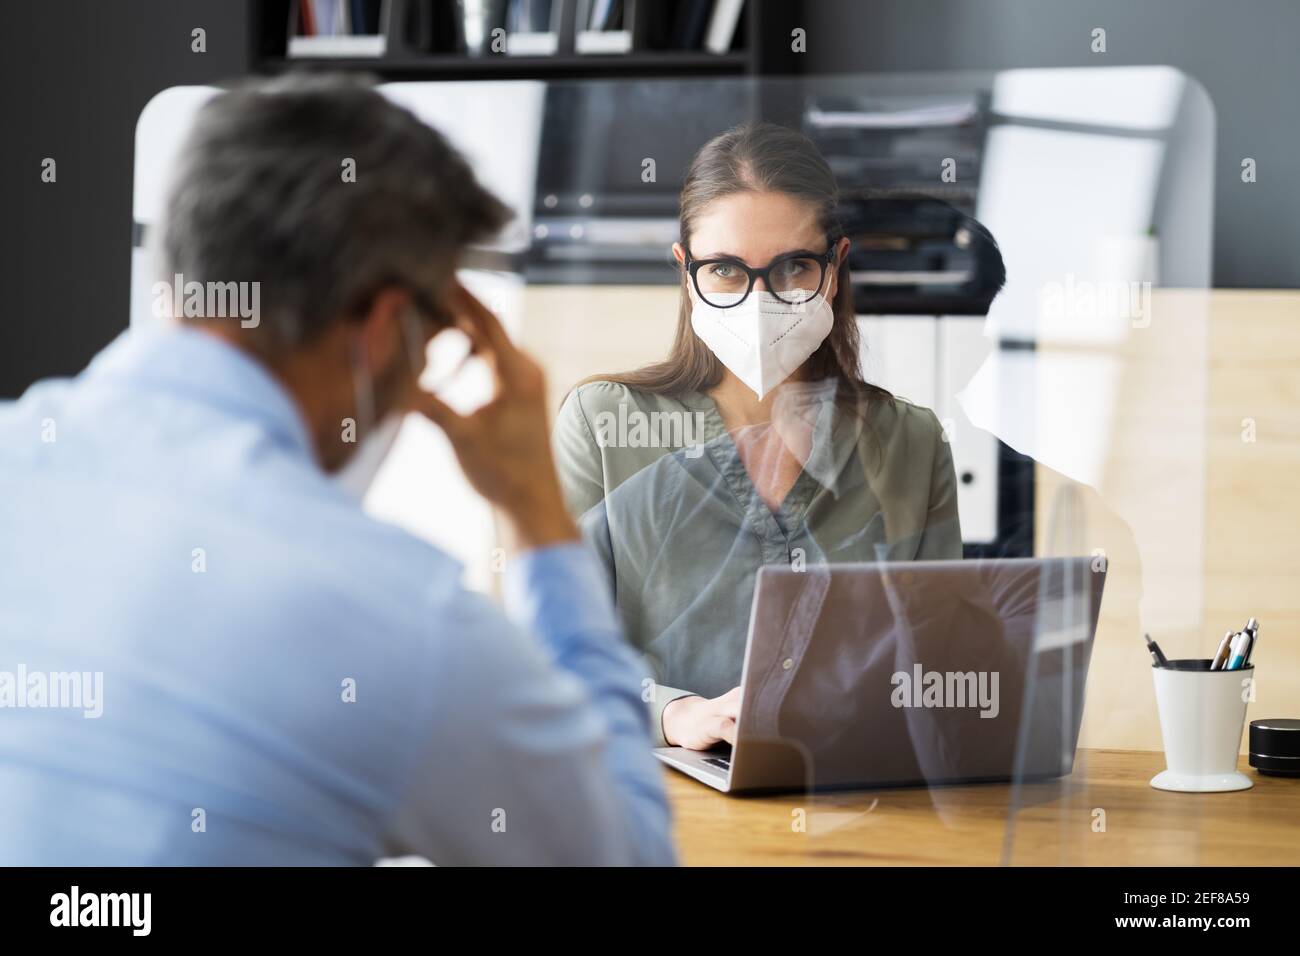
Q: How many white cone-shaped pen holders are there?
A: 1